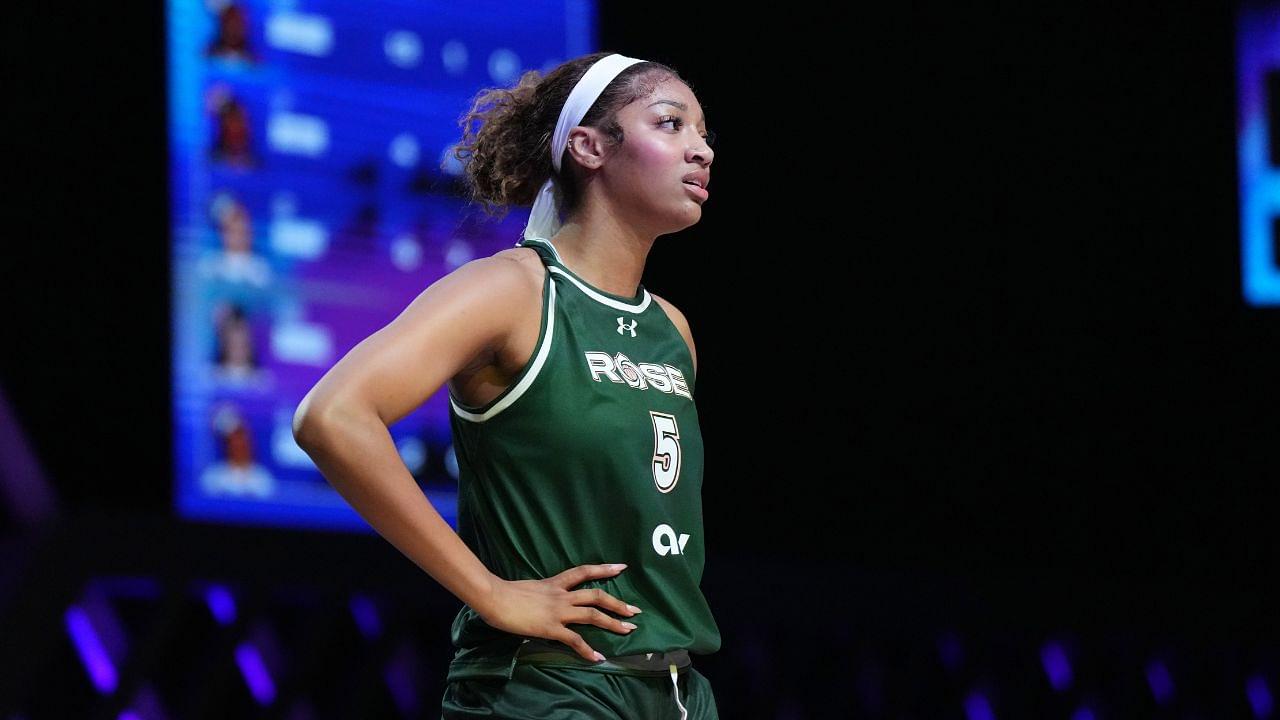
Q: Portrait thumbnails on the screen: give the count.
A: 5